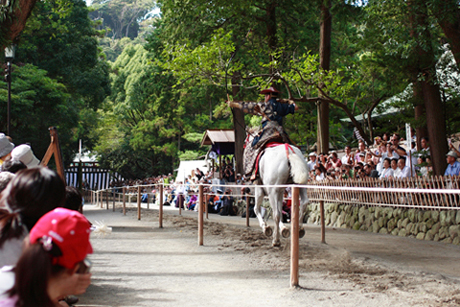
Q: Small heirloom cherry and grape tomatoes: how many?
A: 0